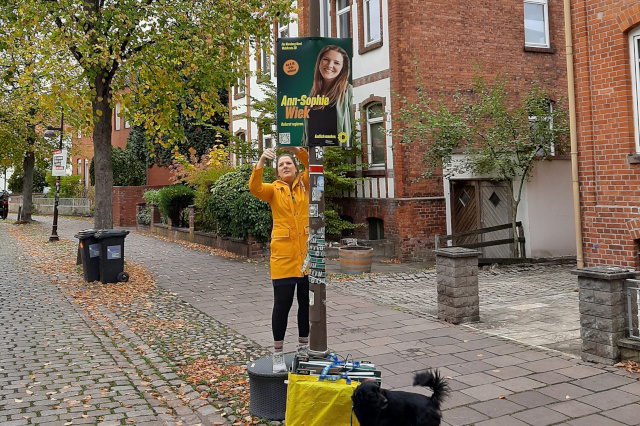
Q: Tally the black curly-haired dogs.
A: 1